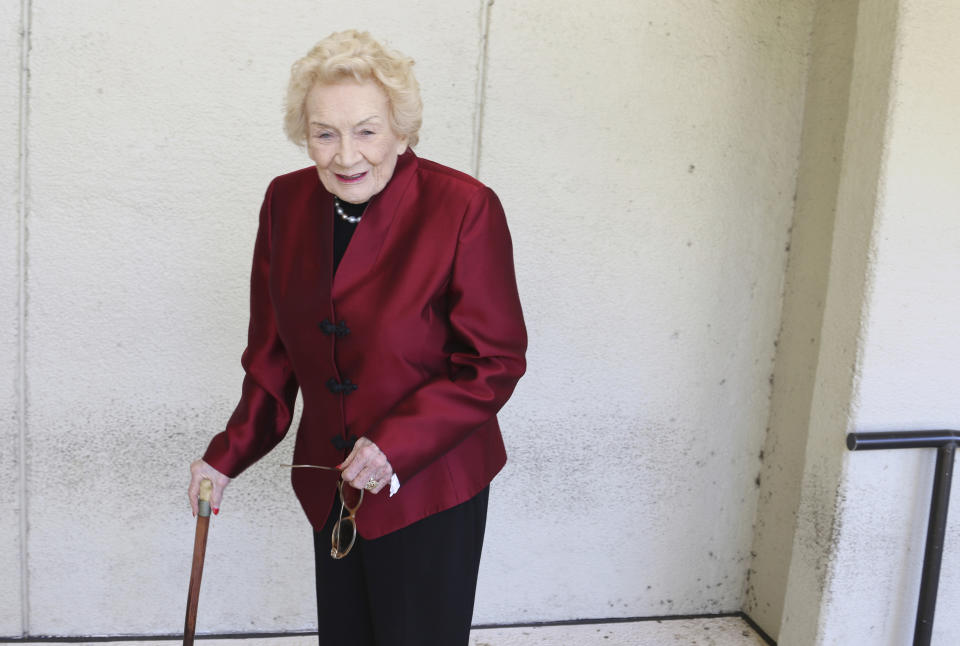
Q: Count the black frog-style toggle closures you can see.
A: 3